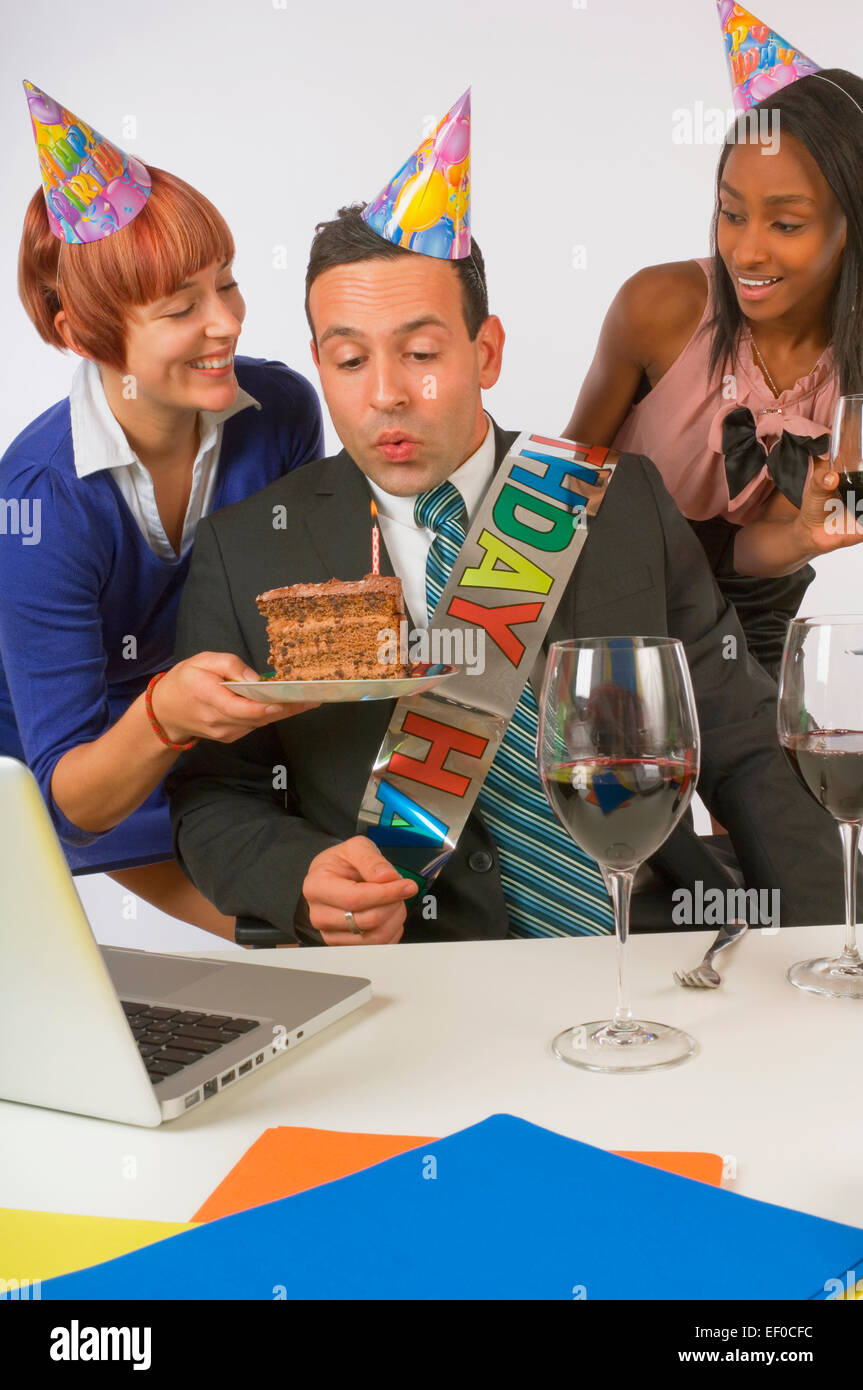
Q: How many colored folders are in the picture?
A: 3